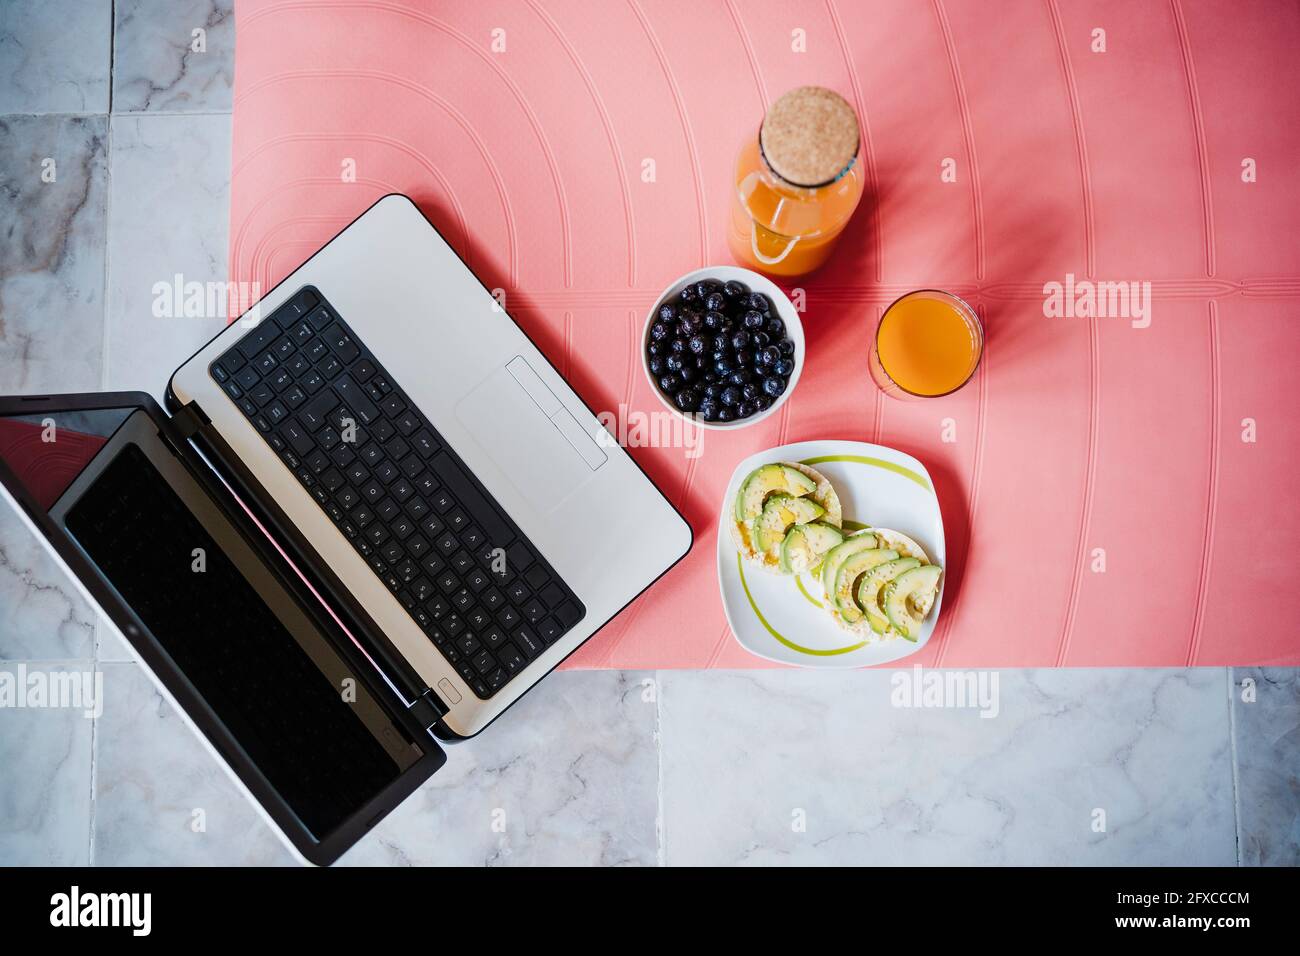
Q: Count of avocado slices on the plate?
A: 7